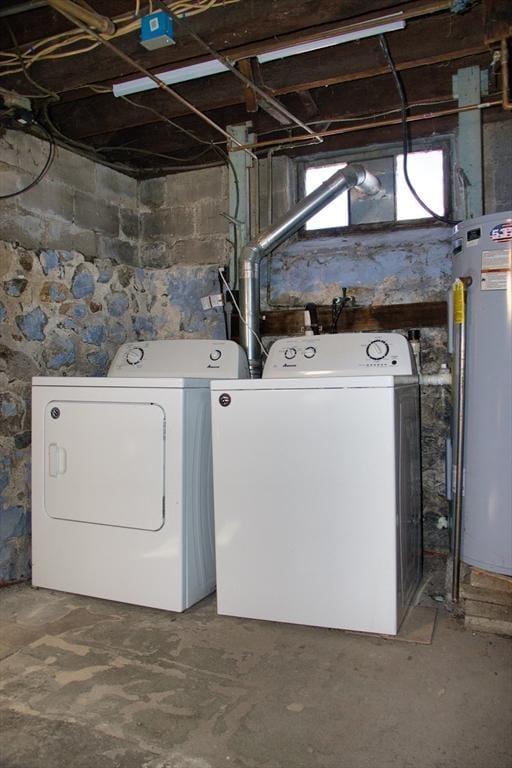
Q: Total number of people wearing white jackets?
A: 0